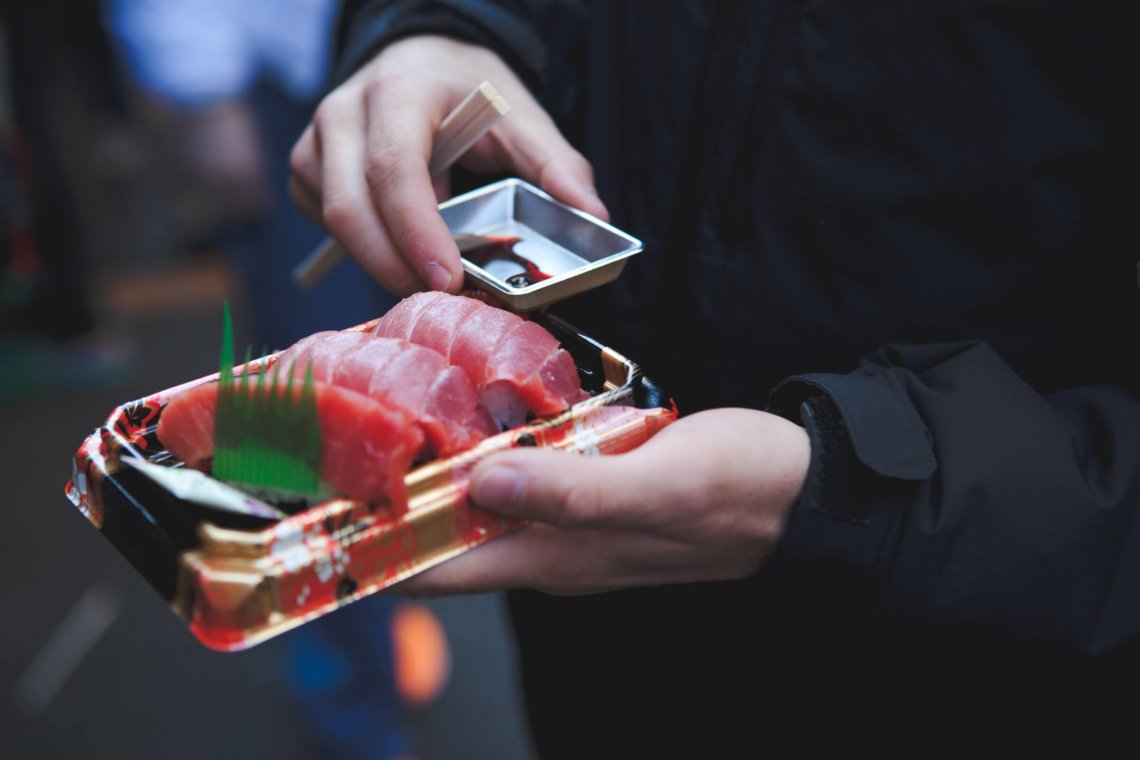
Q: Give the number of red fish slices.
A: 3